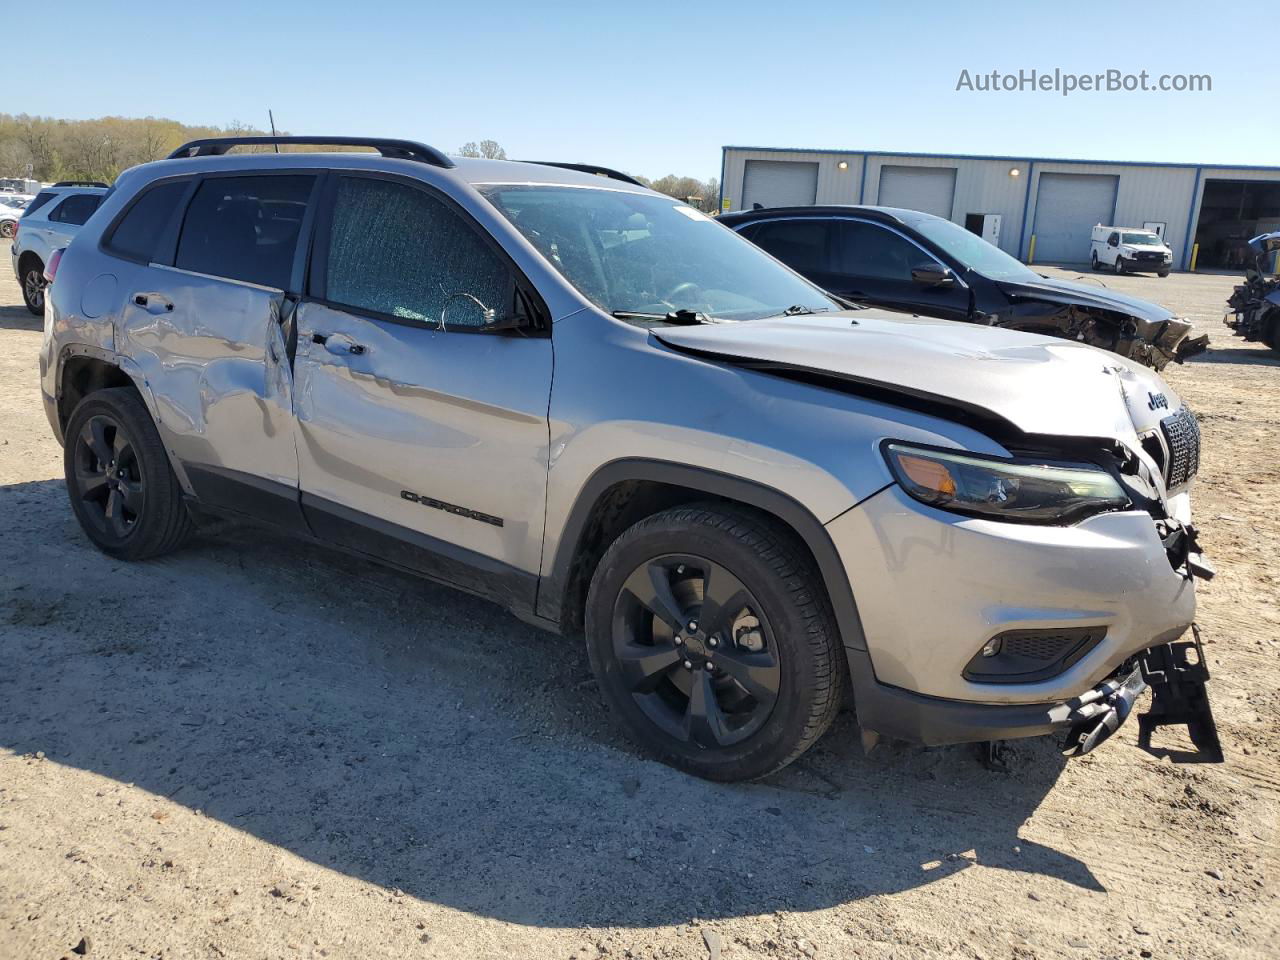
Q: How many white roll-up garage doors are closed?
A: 3